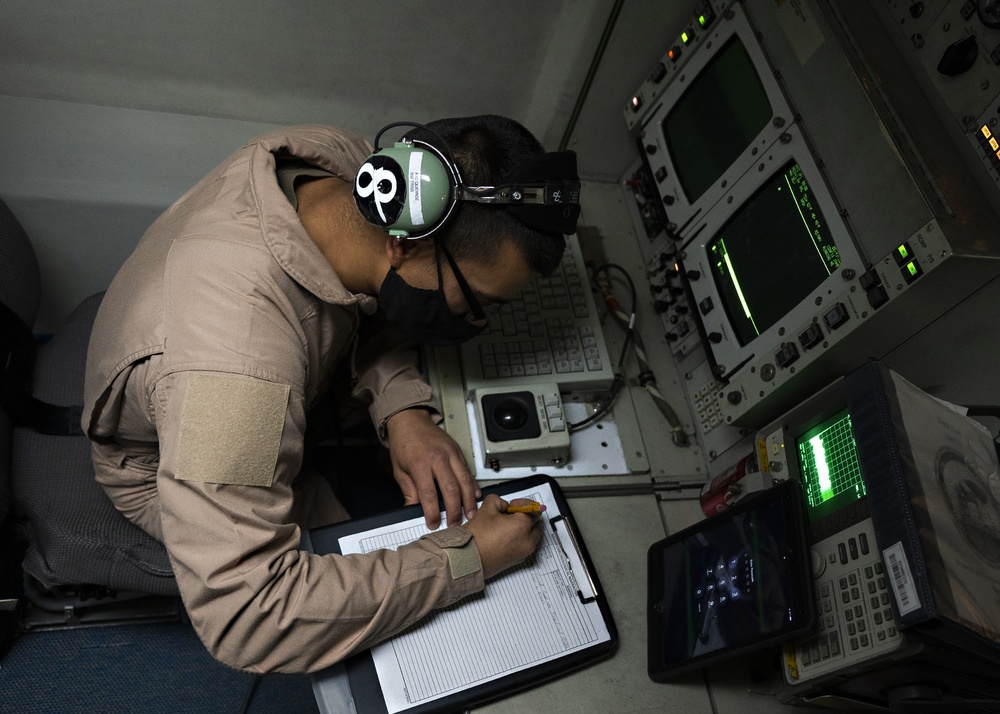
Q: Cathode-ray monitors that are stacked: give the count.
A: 2